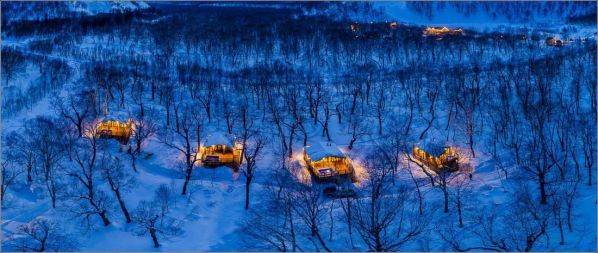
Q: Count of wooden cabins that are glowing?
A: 4